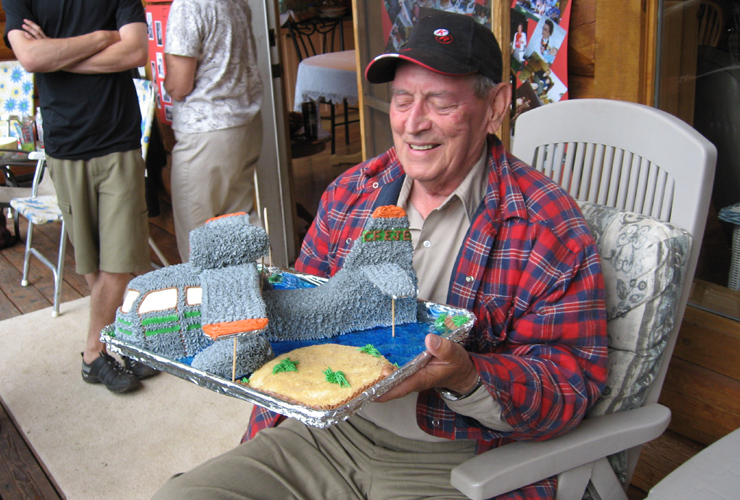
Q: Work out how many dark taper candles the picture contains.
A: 0